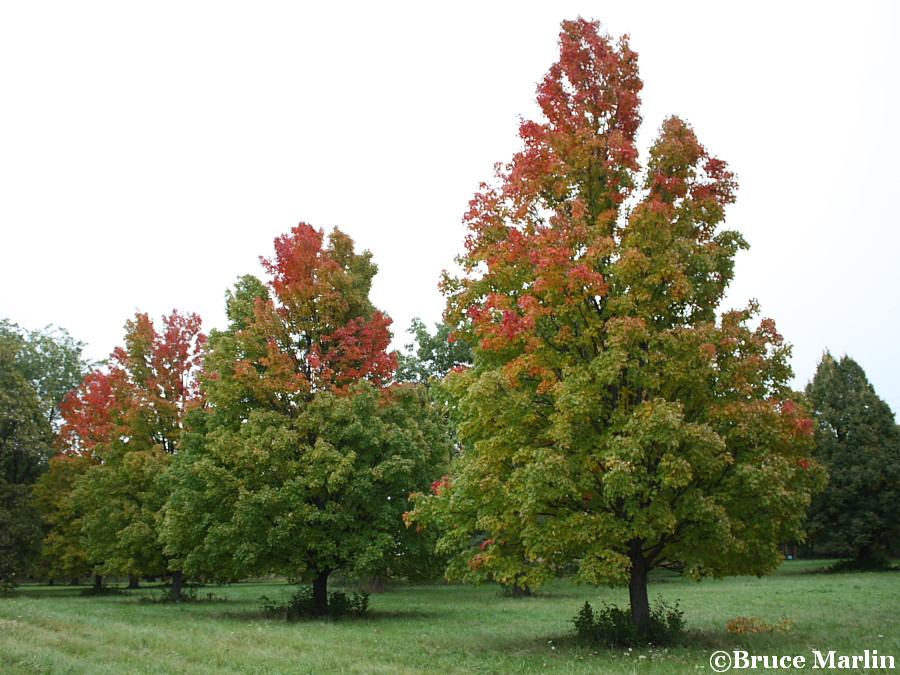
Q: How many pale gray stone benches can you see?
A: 0